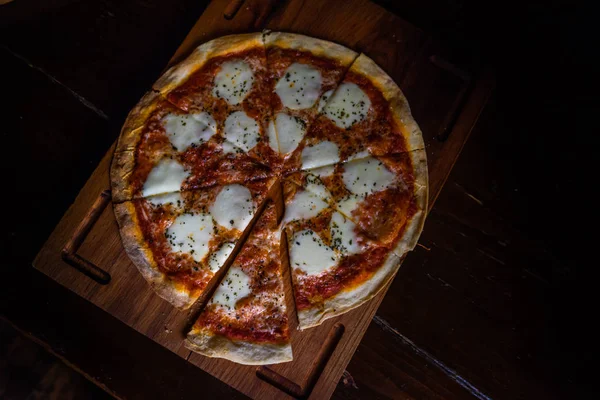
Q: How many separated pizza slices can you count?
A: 1